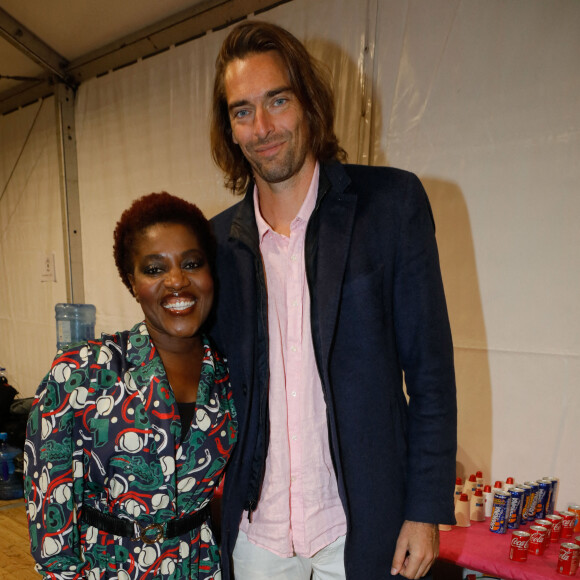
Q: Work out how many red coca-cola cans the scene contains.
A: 7